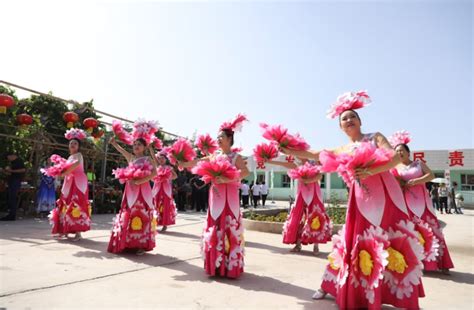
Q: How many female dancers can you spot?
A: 7